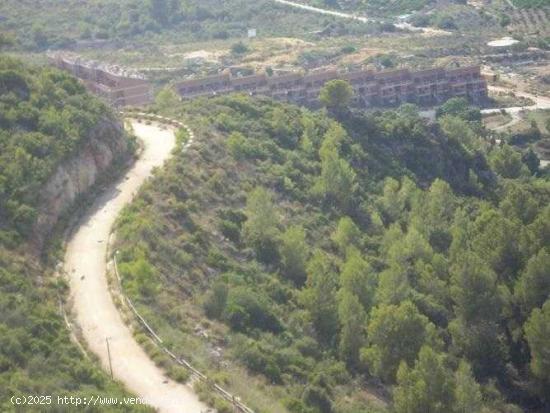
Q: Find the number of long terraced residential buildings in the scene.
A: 2